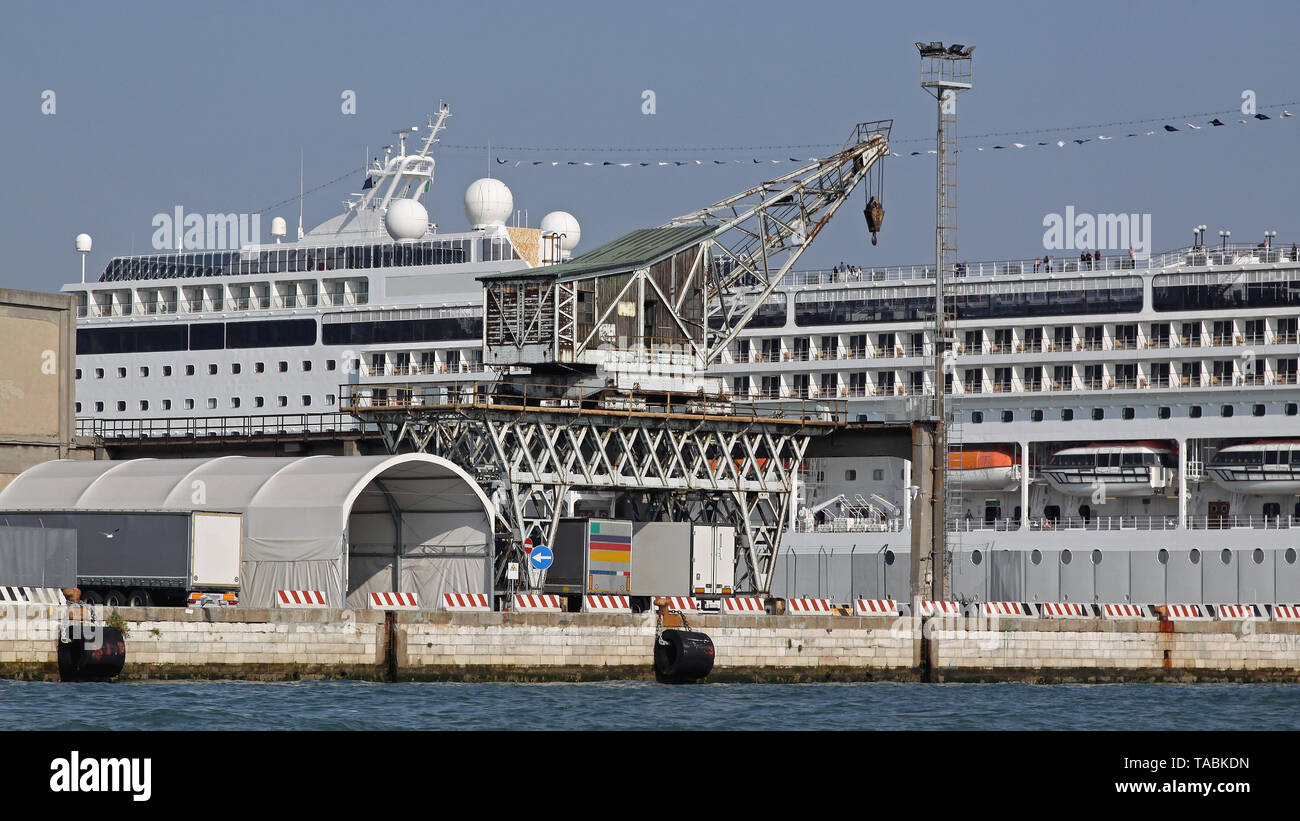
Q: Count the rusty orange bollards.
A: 3